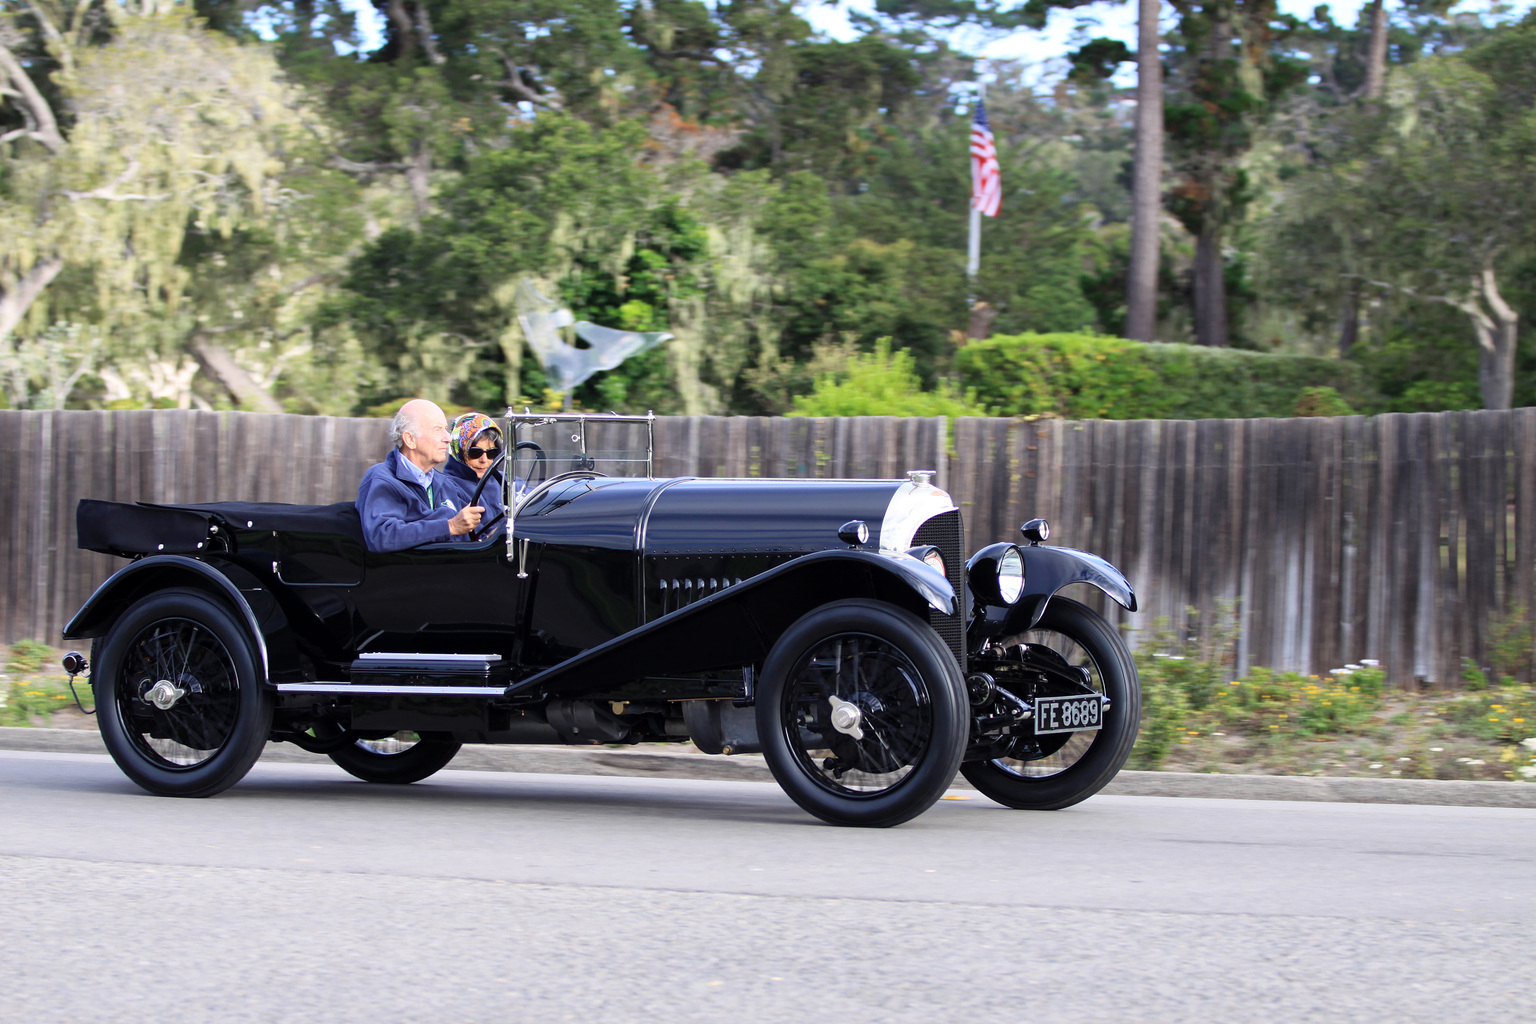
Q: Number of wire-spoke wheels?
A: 4